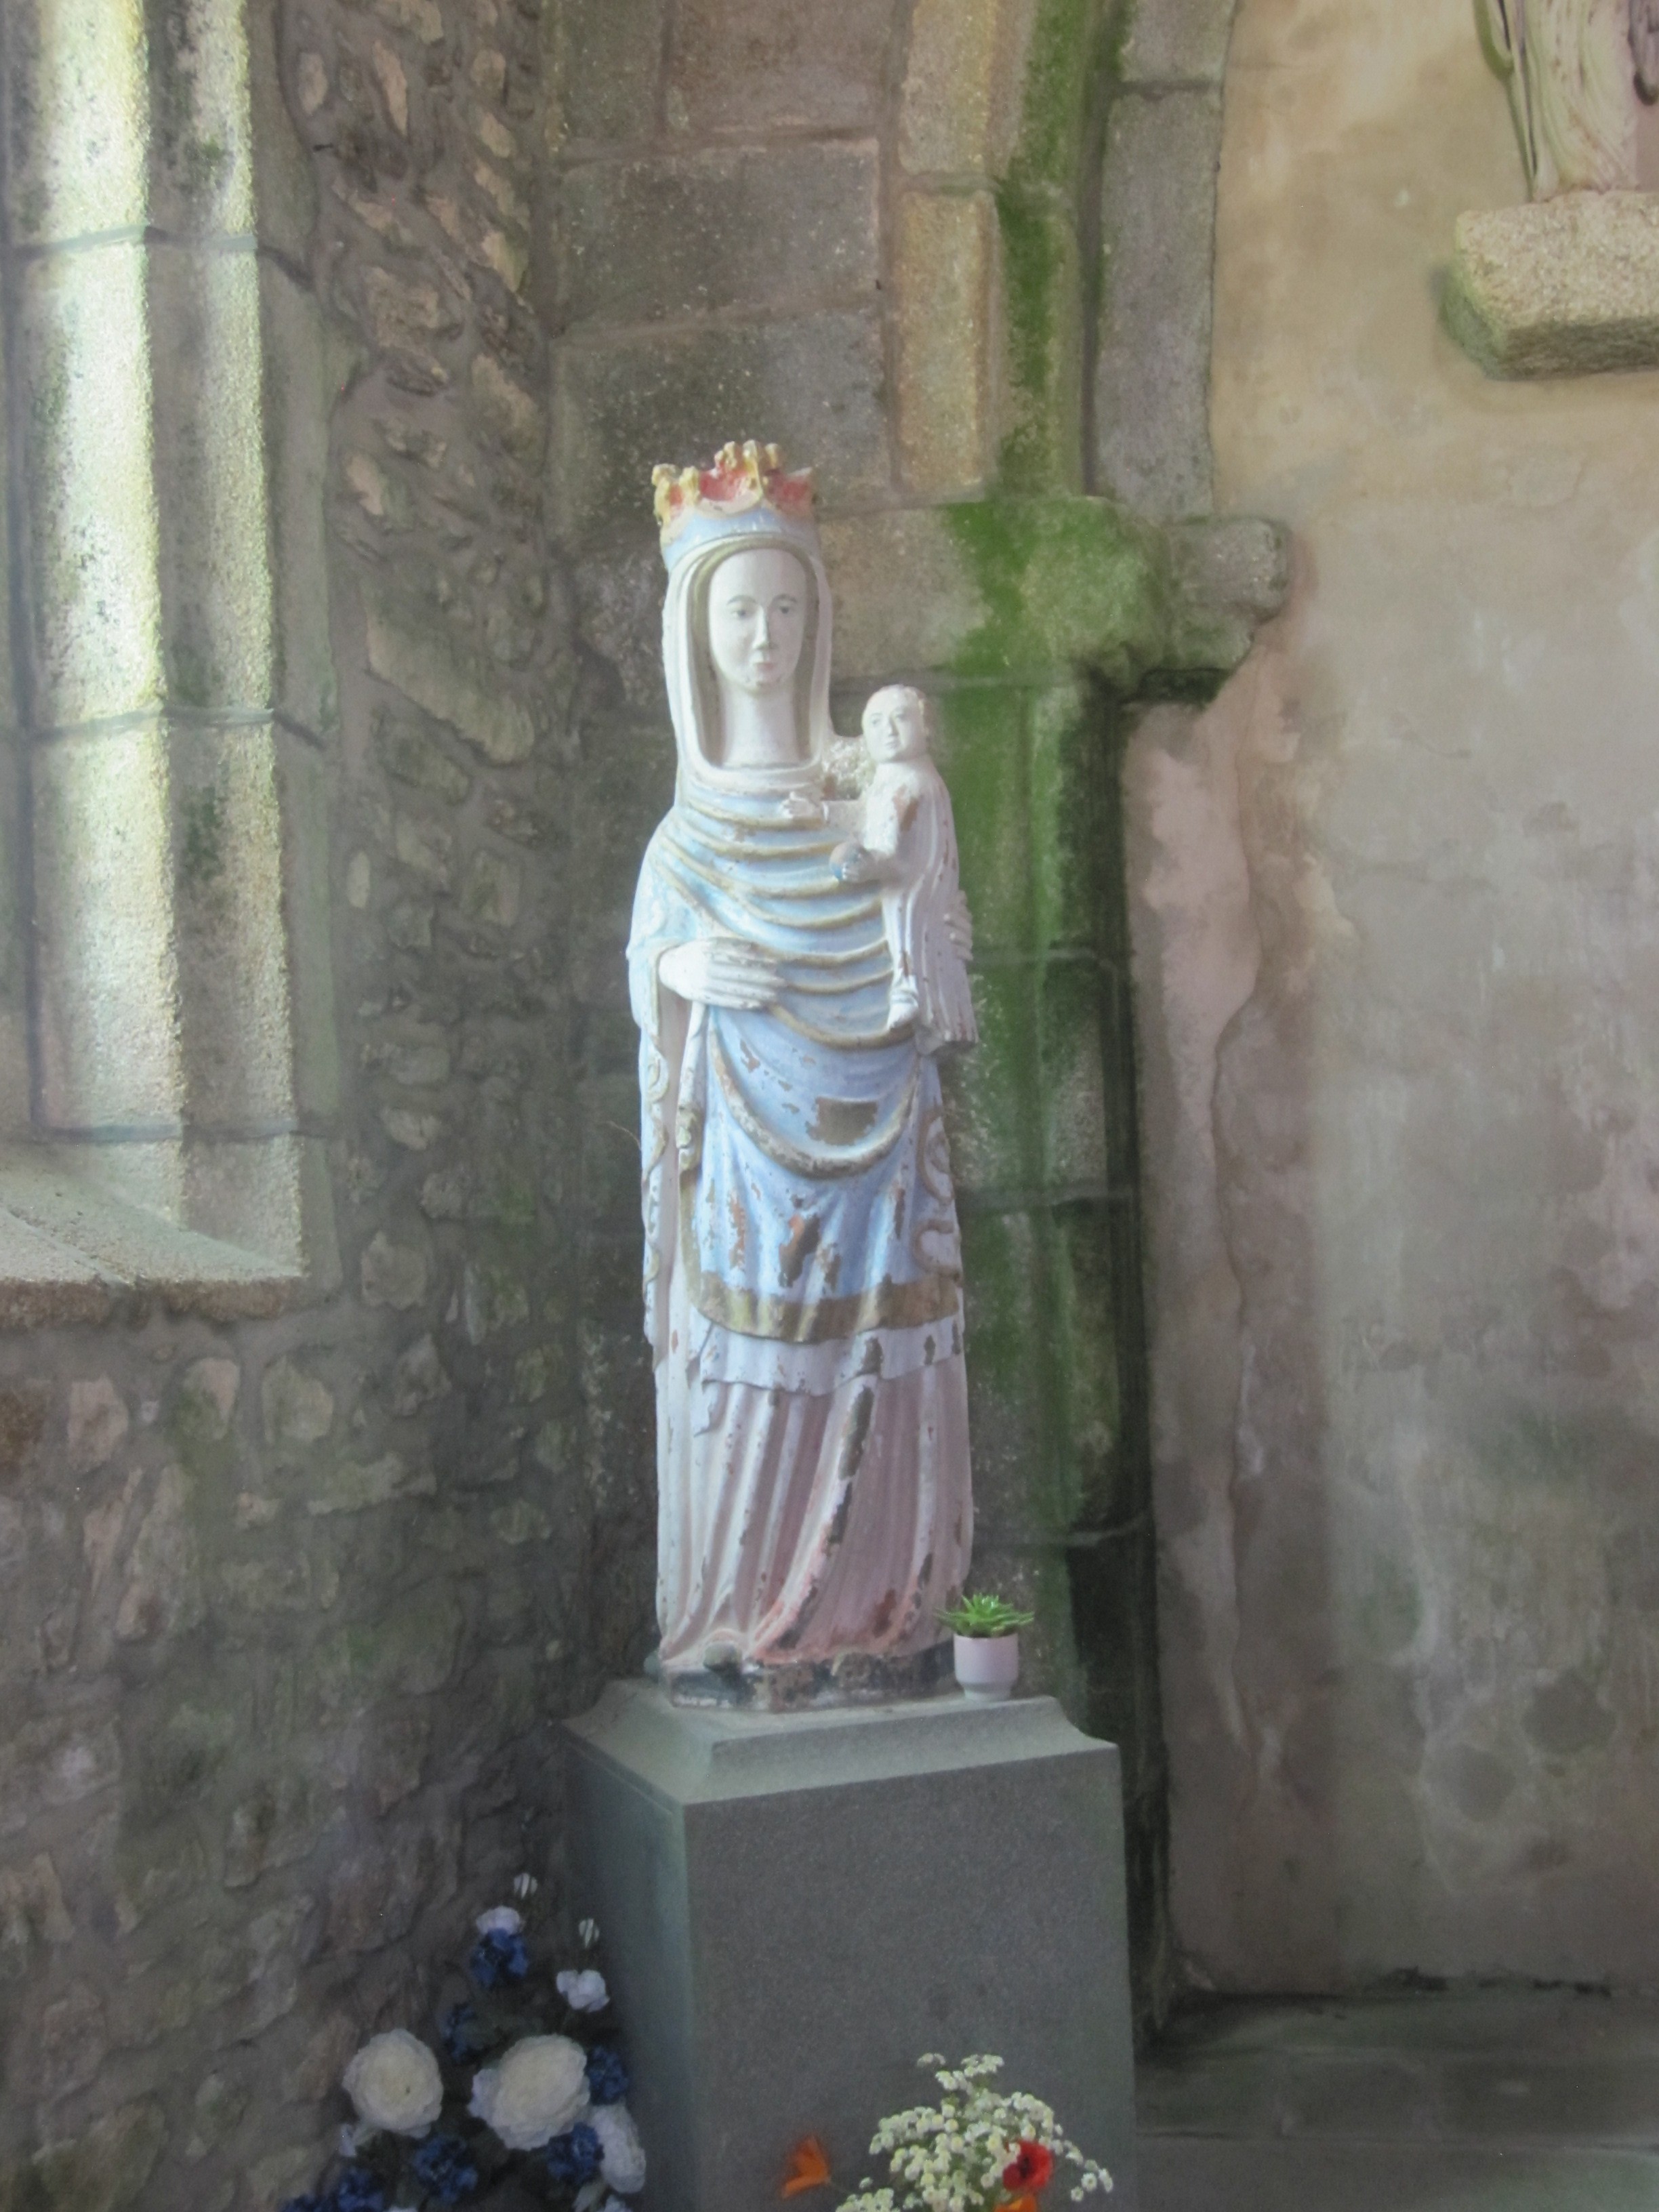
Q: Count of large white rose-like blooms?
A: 2